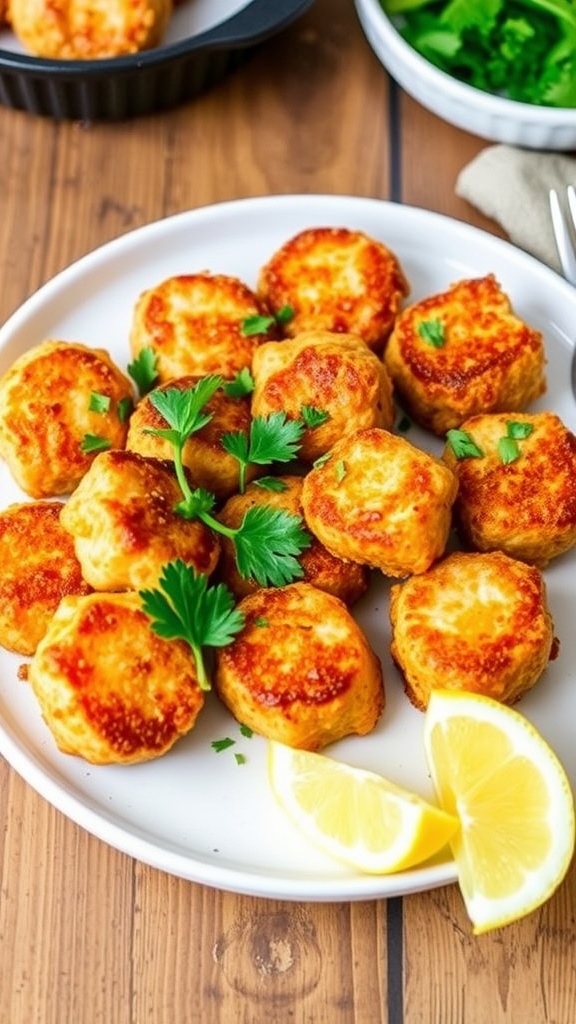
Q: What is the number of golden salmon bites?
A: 14